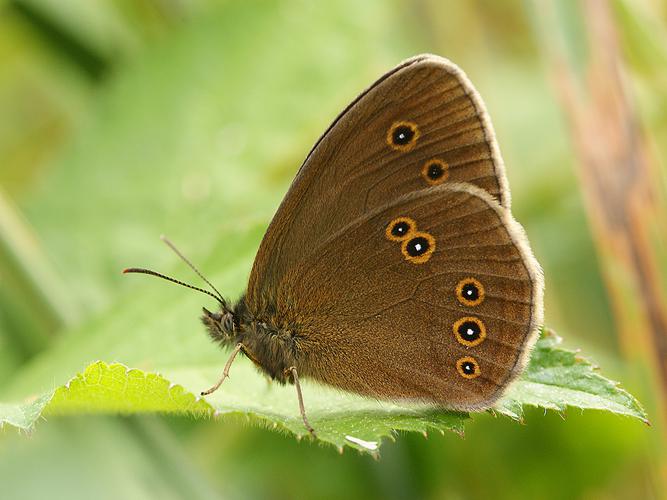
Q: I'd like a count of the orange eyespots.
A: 7